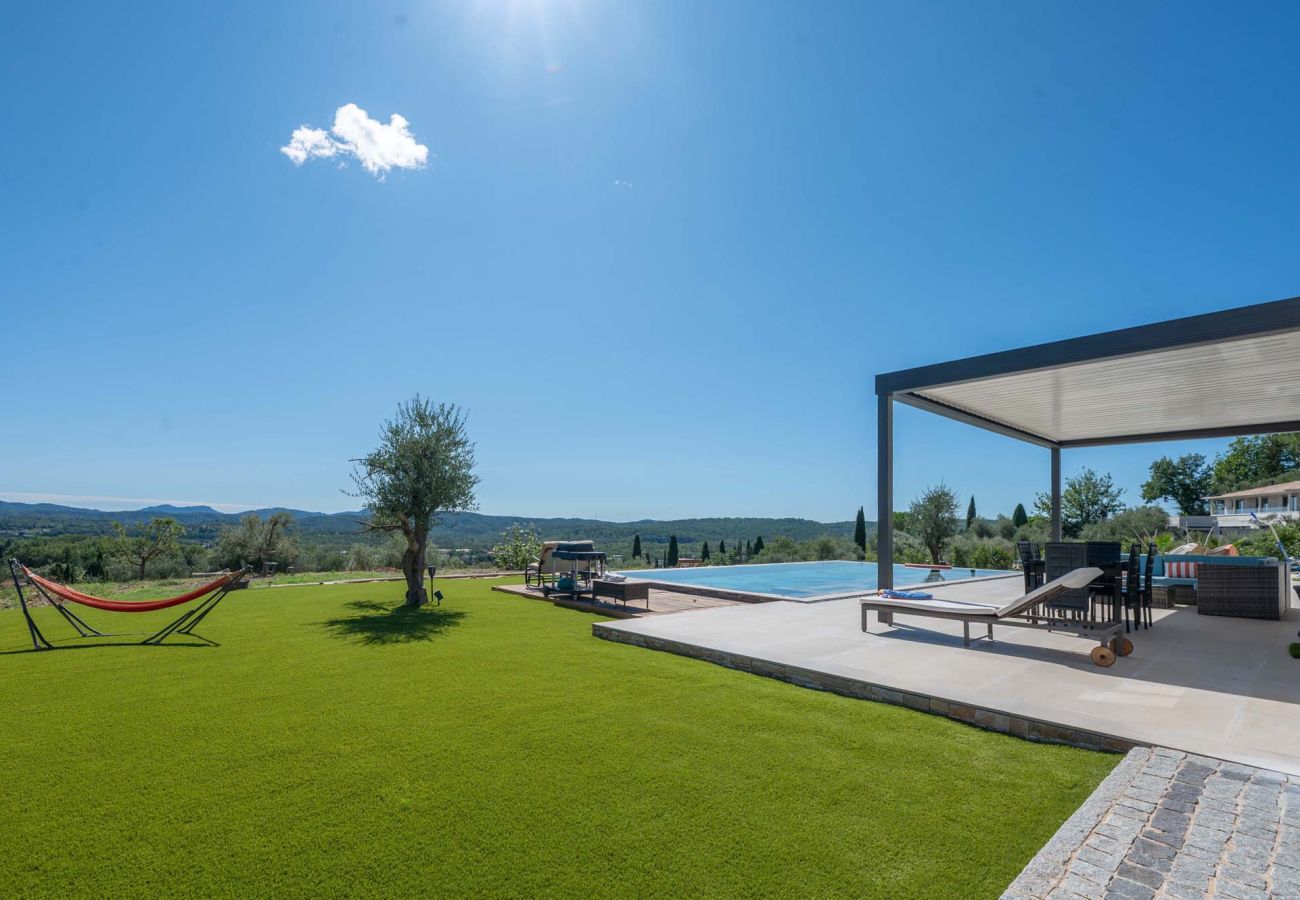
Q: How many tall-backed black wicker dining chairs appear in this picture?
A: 6